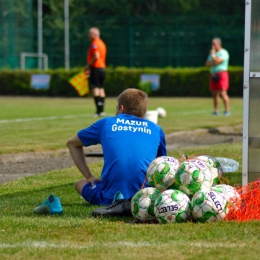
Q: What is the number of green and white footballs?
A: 7